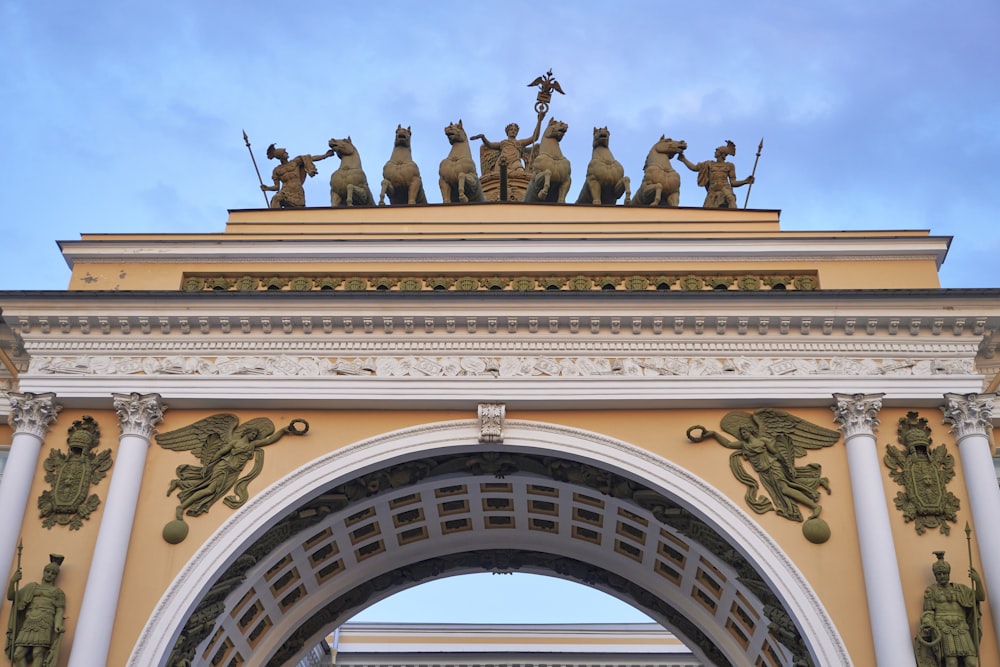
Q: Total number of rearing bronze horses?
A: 6